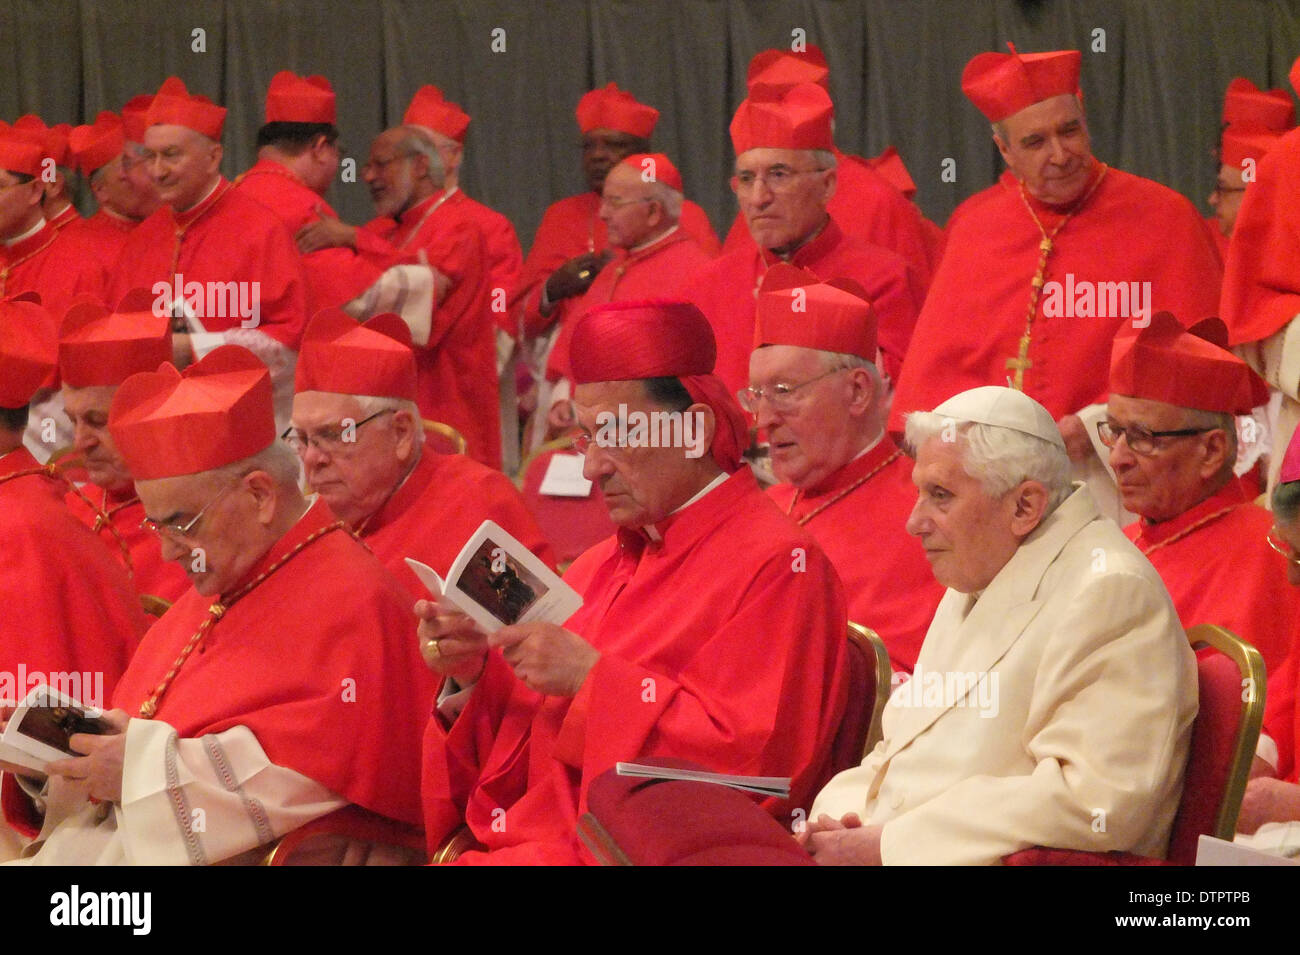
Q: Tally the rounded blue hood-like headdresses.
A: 0